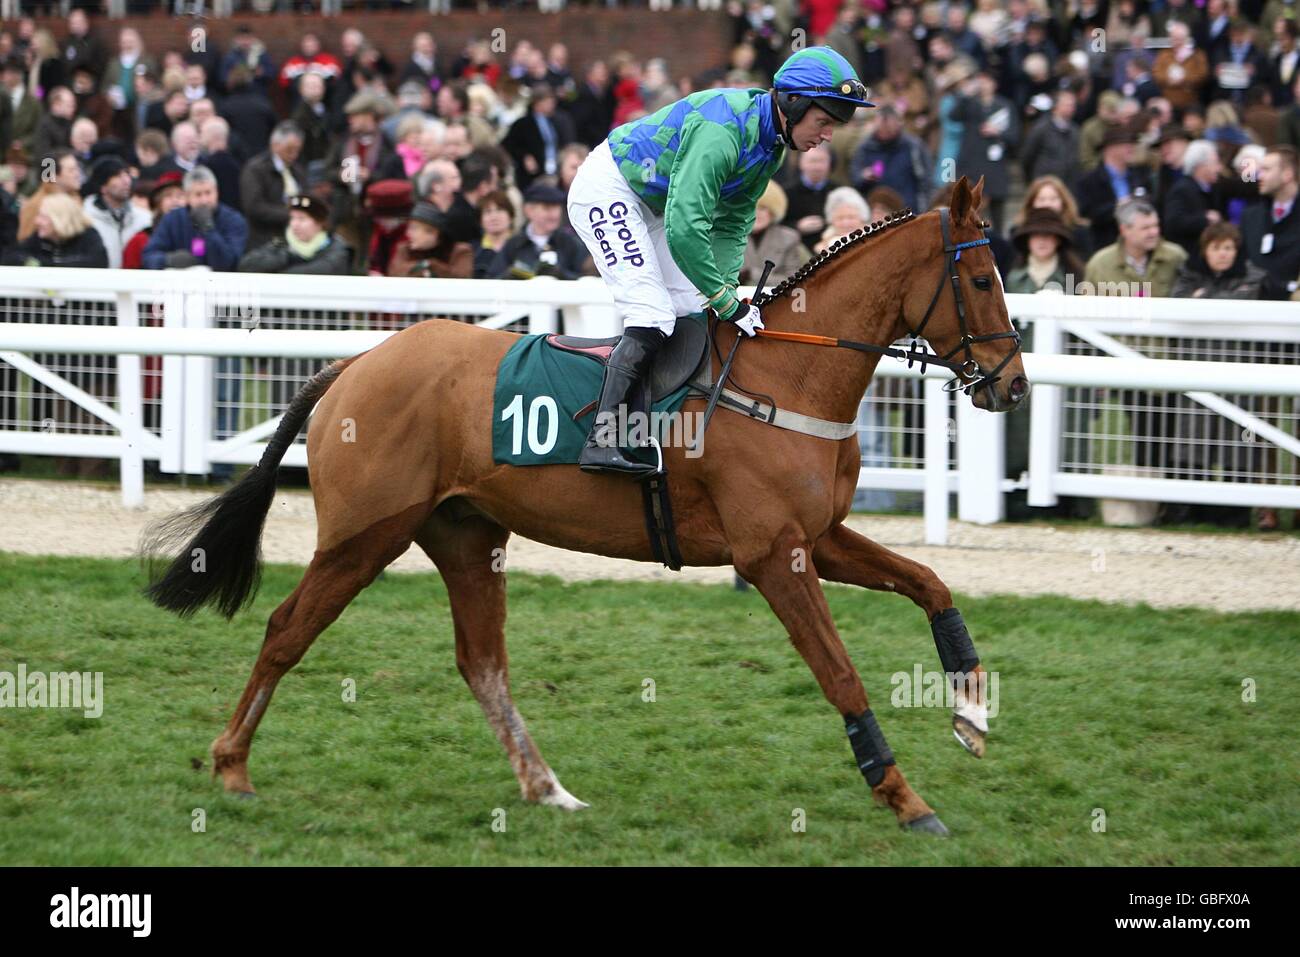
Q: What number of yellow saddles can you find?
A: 0